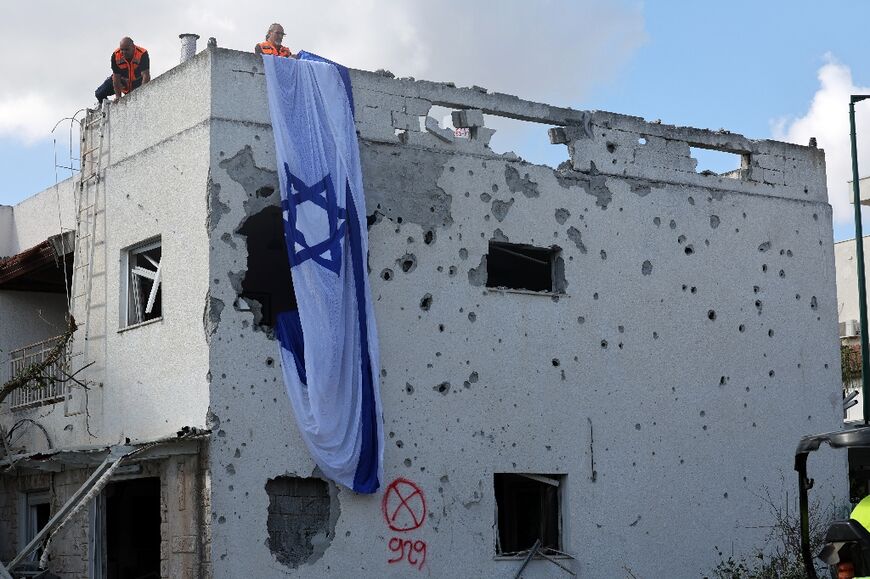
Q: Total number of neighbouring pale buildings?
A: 1